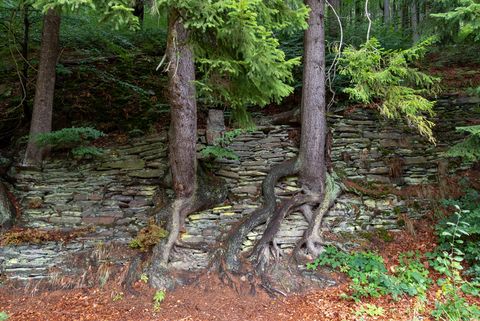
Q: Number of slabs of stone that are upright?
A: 1